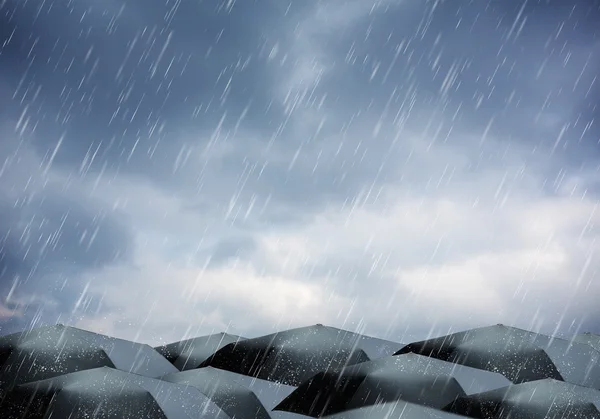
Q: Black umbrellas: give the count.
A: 10